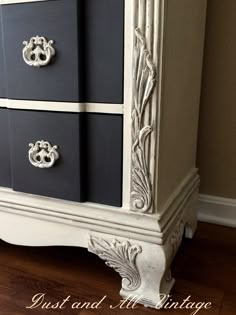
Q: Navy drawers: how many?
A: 2